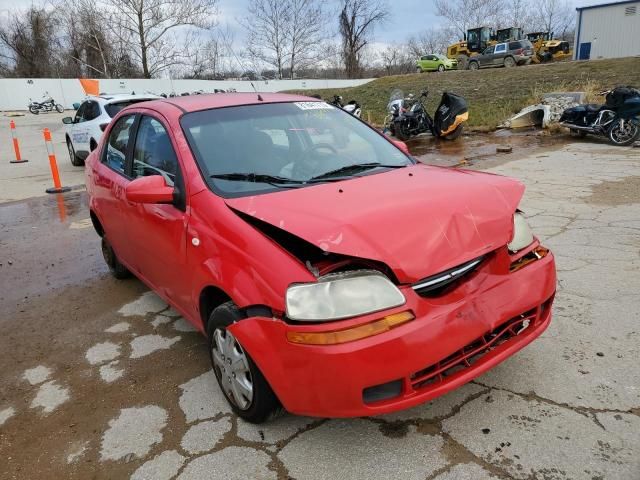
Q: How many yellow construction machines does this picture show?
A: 3